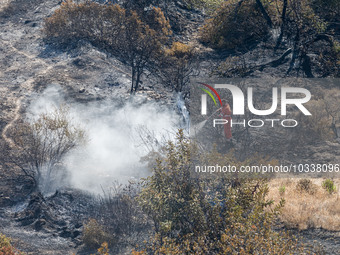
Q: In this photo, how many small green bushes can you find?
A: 2